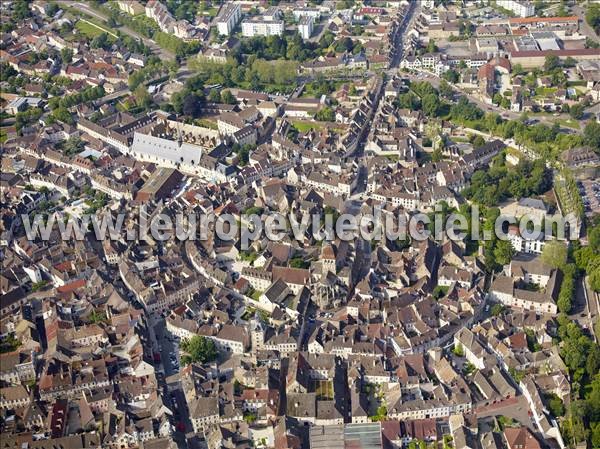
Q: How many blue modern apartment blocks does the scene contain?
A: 0